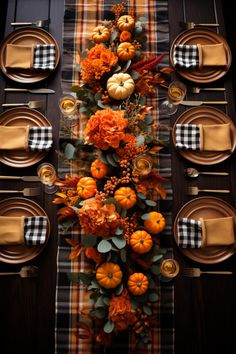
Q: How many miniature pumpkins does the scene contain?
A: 11